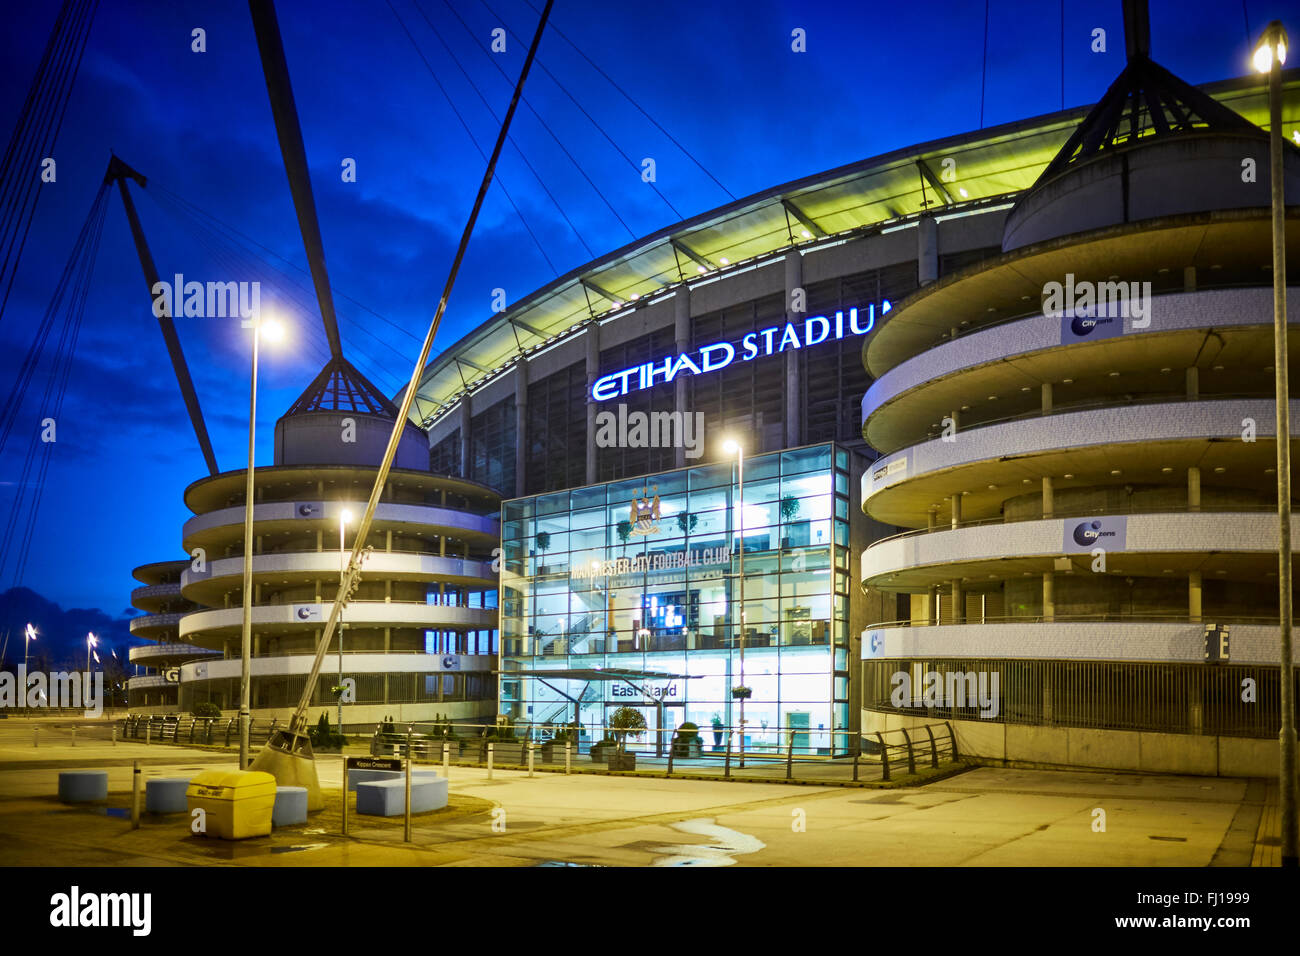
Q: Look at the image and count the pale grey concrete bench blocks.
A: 5